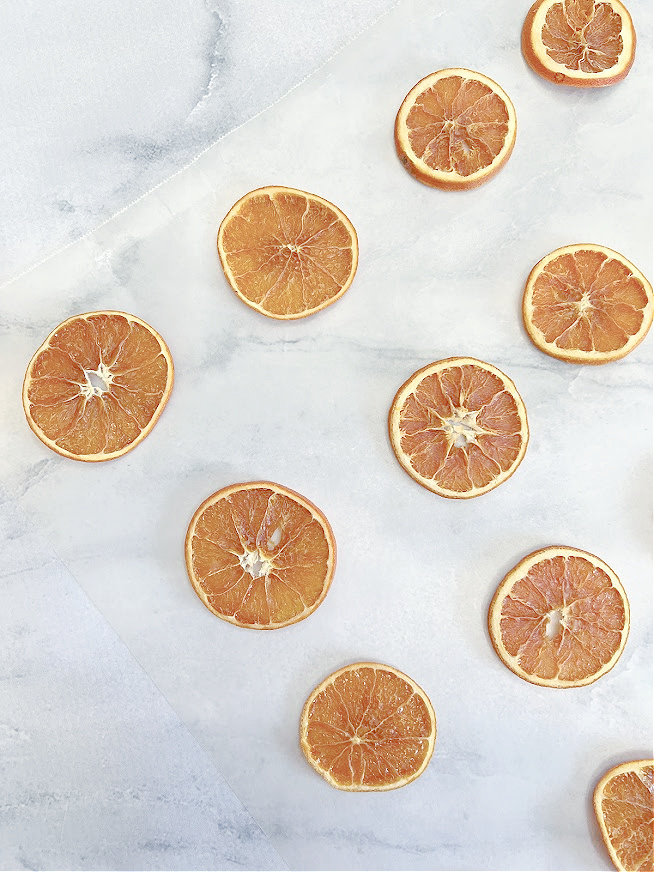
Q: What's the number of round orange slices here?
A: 10